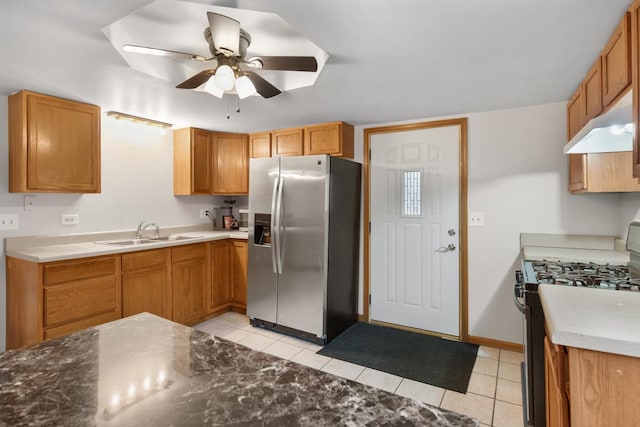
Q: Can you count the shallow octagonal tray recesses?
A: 1